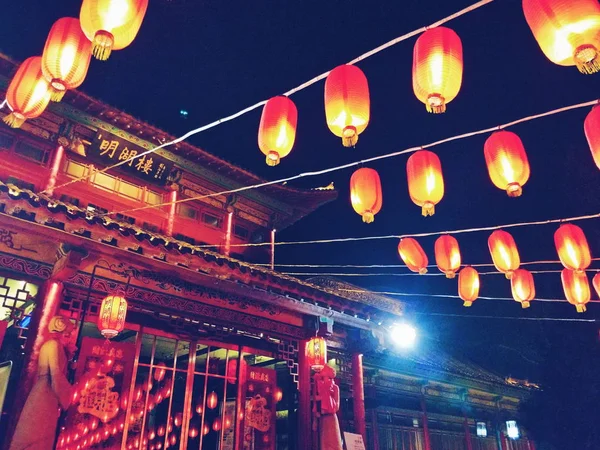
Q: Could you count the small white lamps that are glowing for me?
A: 2